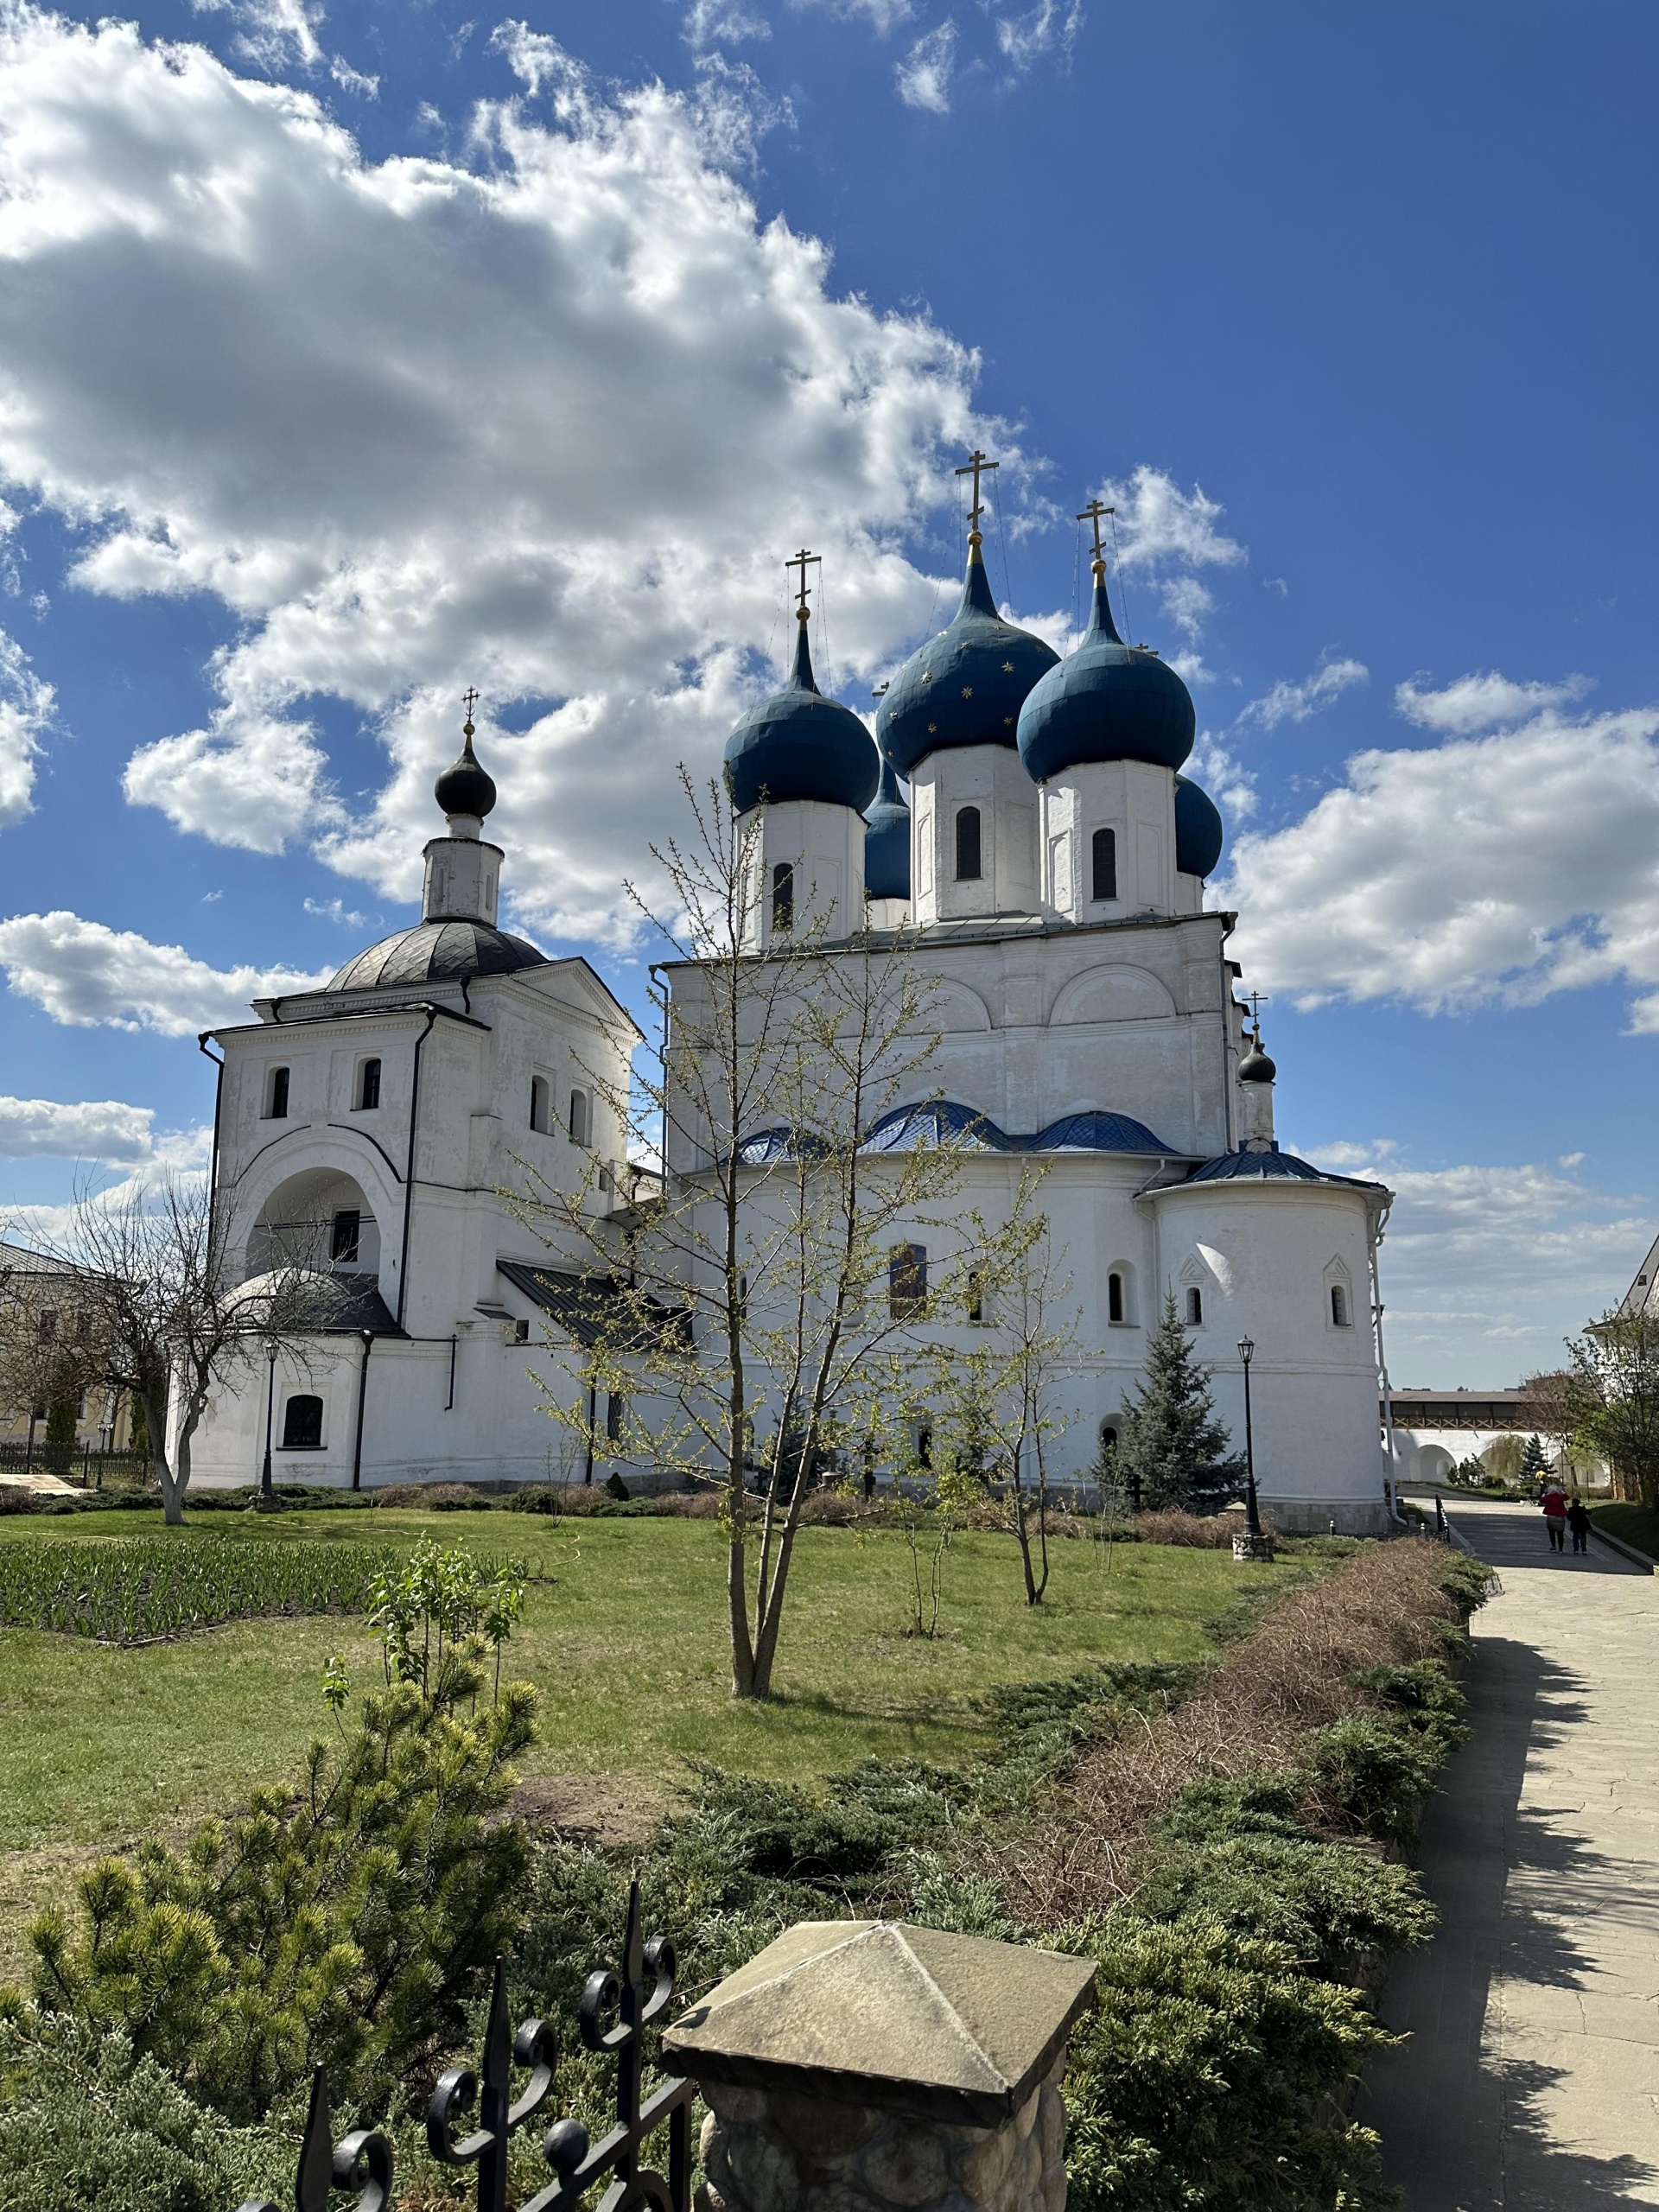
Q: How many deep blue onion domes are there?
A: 5